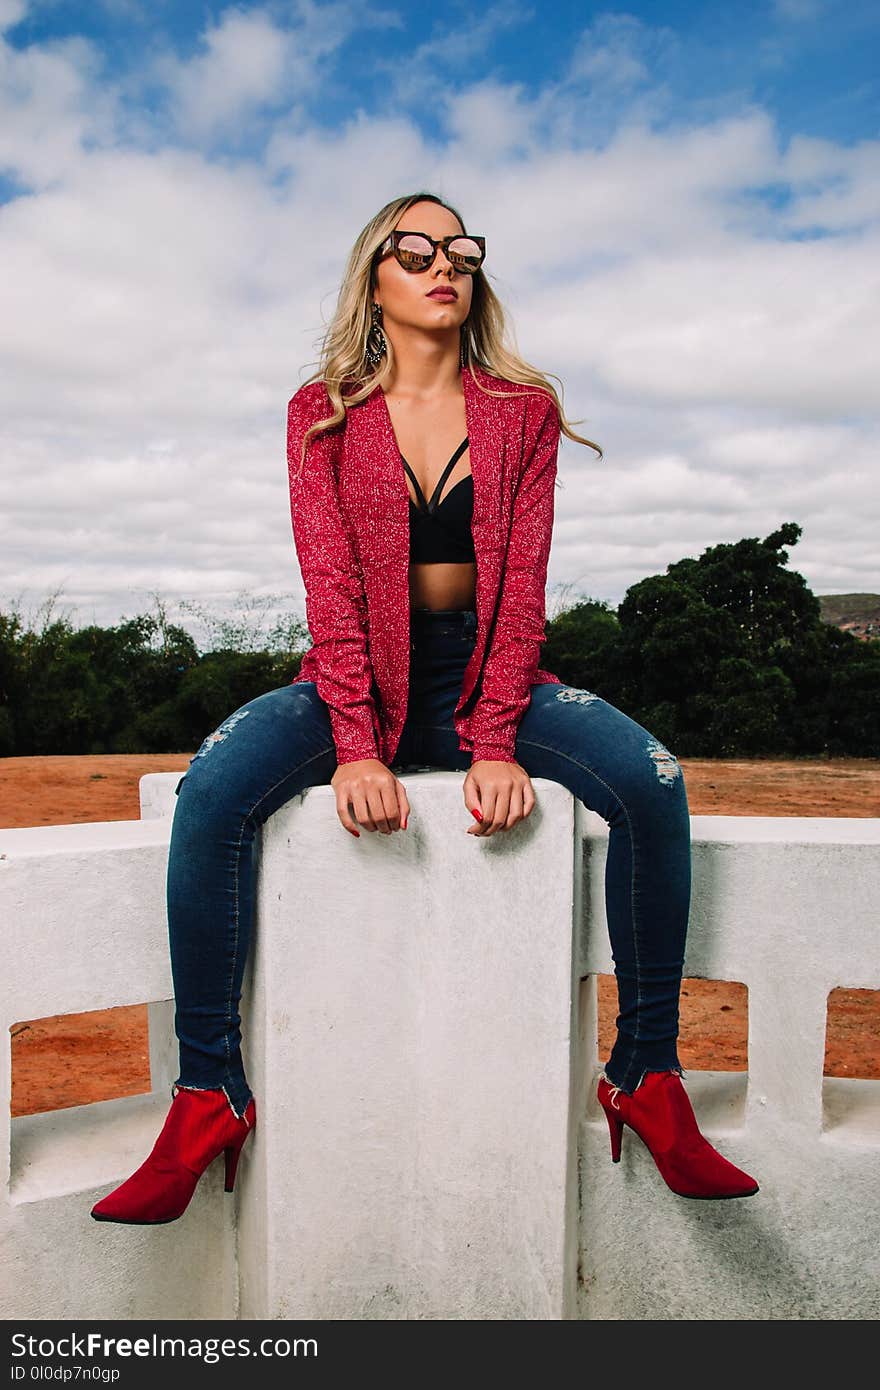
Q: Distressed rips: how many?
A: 3